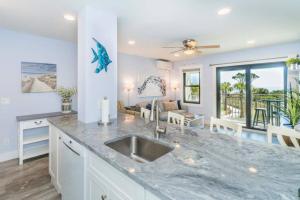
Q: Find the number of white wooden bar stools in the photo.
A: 4